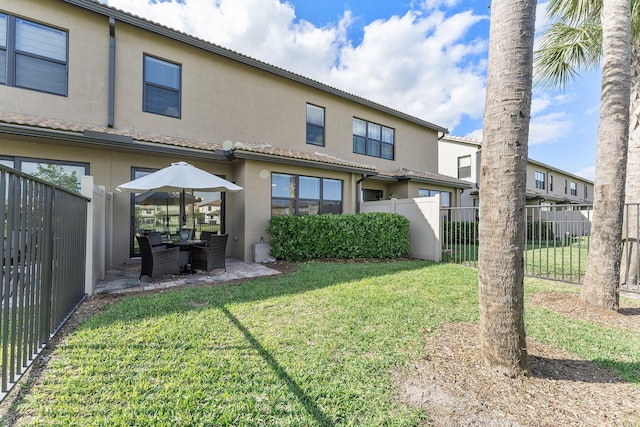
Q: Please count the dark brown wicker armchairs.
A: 4